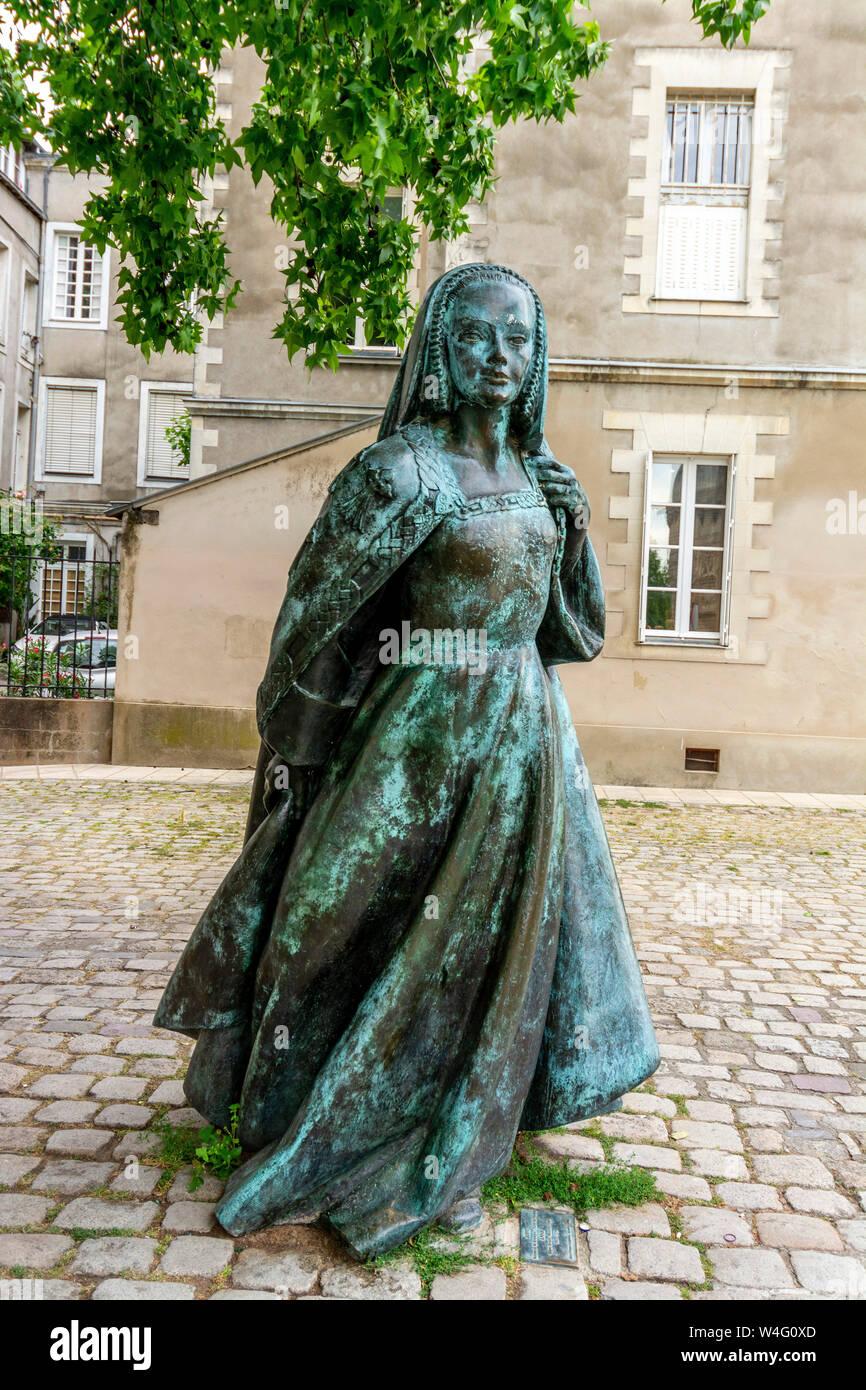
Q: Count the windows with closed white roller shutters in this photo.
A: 2